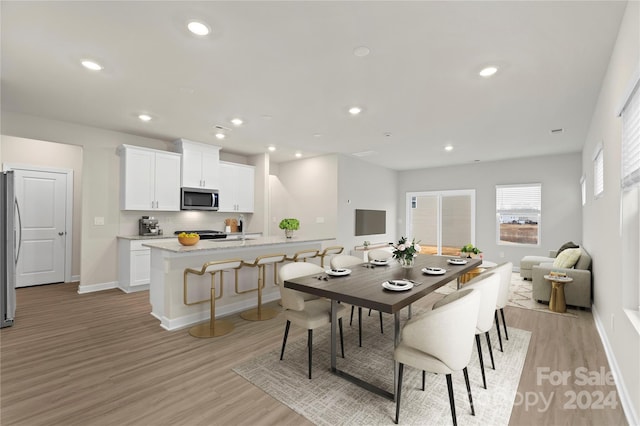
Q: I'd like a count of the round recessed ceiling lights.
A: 10